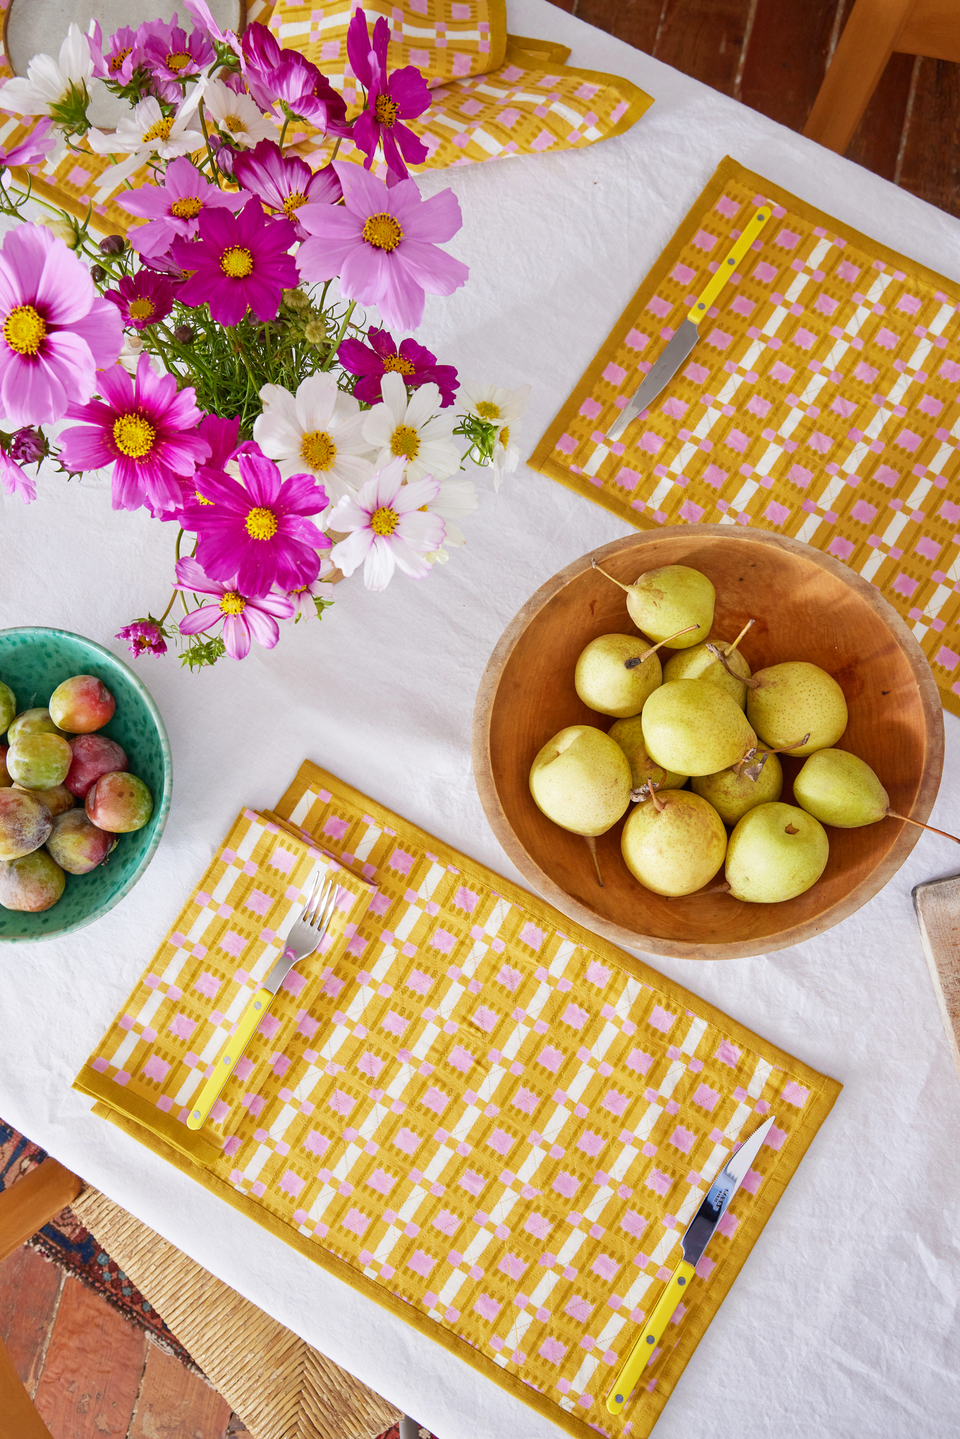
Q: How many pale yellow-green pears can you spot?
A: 11